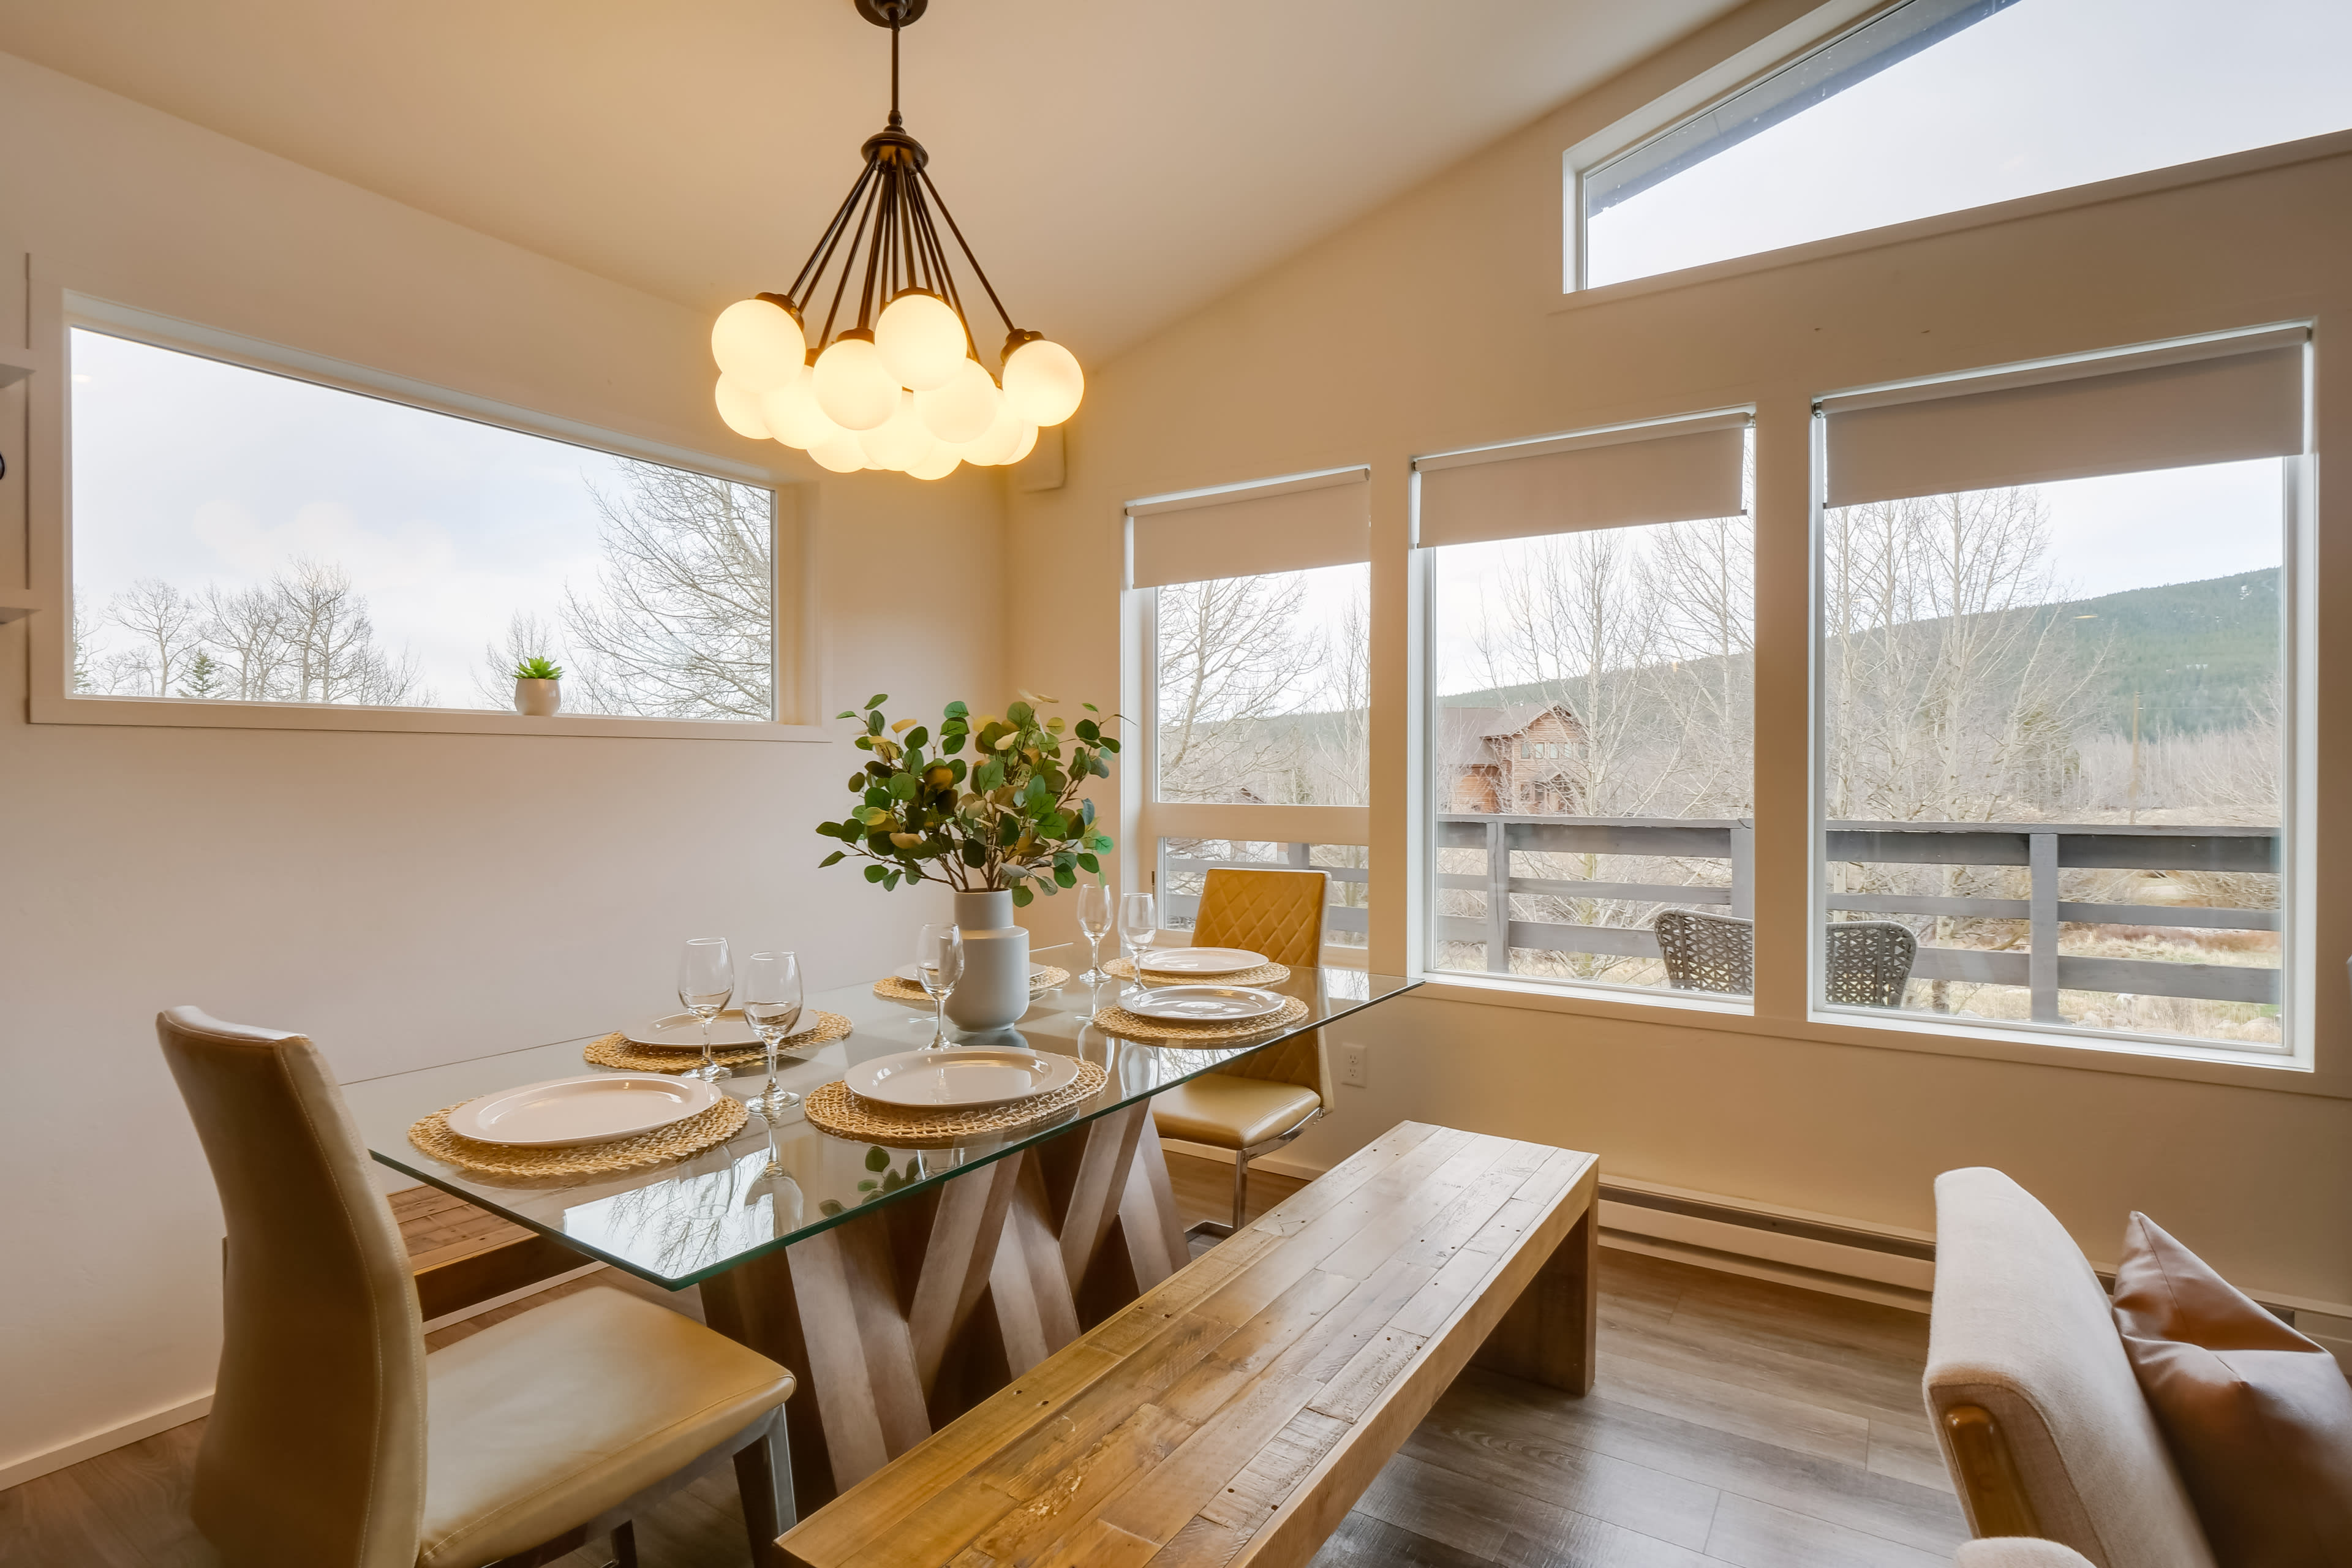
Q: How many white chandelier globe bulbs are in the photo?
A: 13